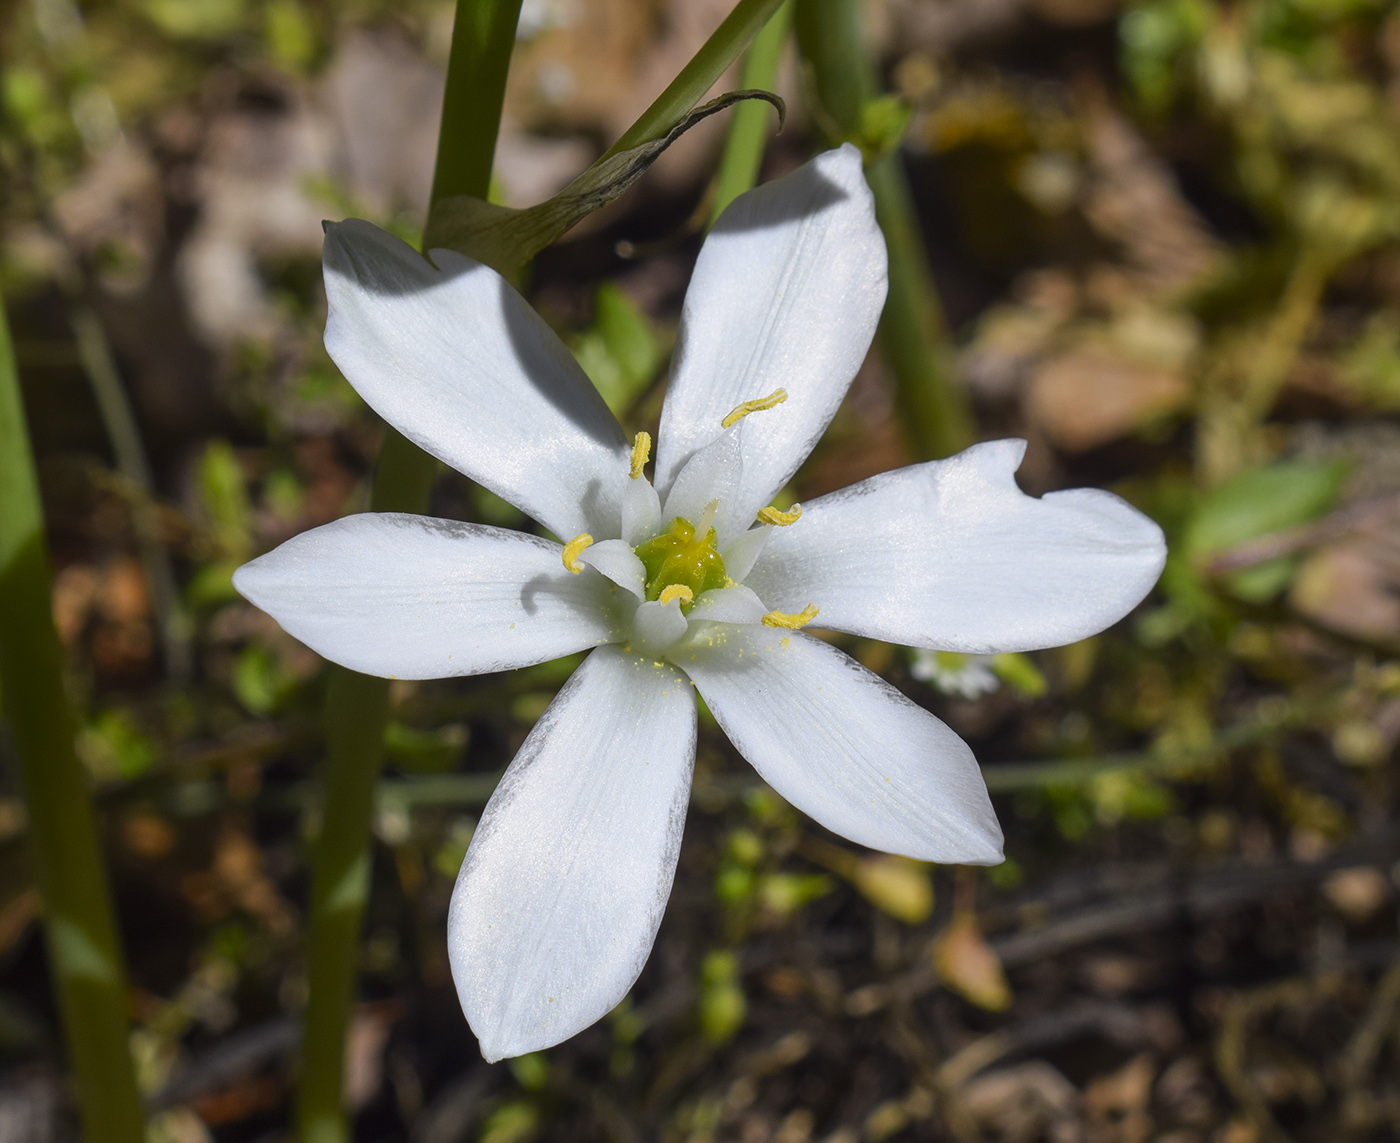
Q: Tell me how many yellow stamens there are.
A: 6